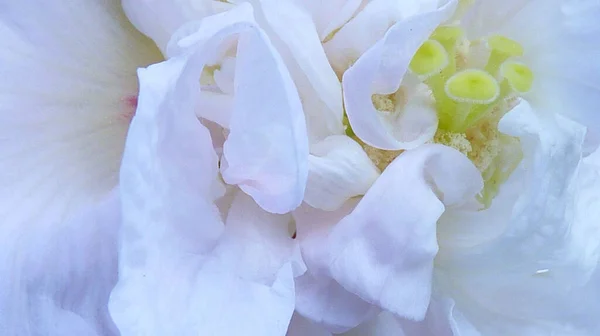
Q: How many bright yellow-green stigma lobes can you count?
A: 5